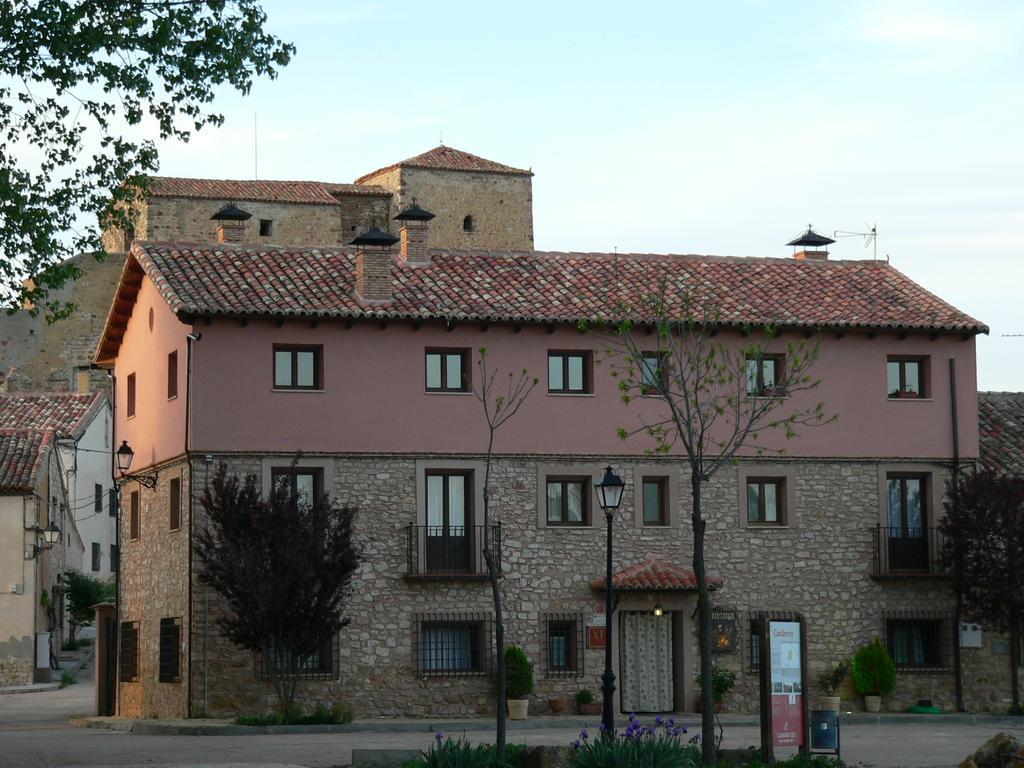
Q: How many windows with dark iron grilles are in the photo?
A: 7